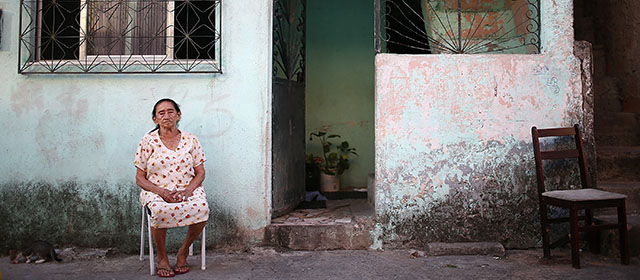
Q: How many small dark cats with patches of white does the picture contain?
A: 1